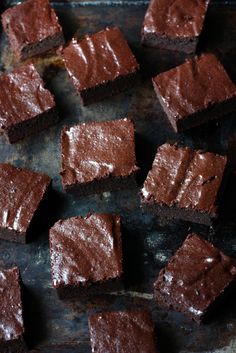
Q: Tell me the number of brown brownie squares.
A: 12